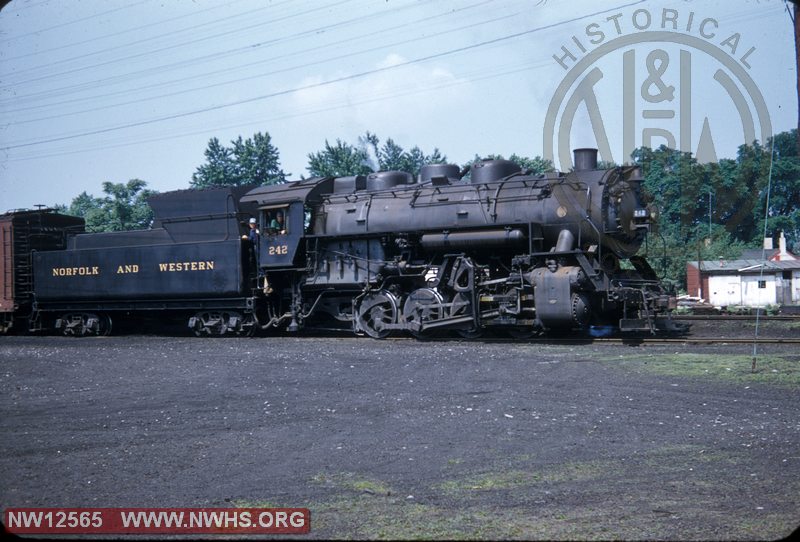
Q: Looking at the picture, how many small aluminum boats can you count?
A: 0